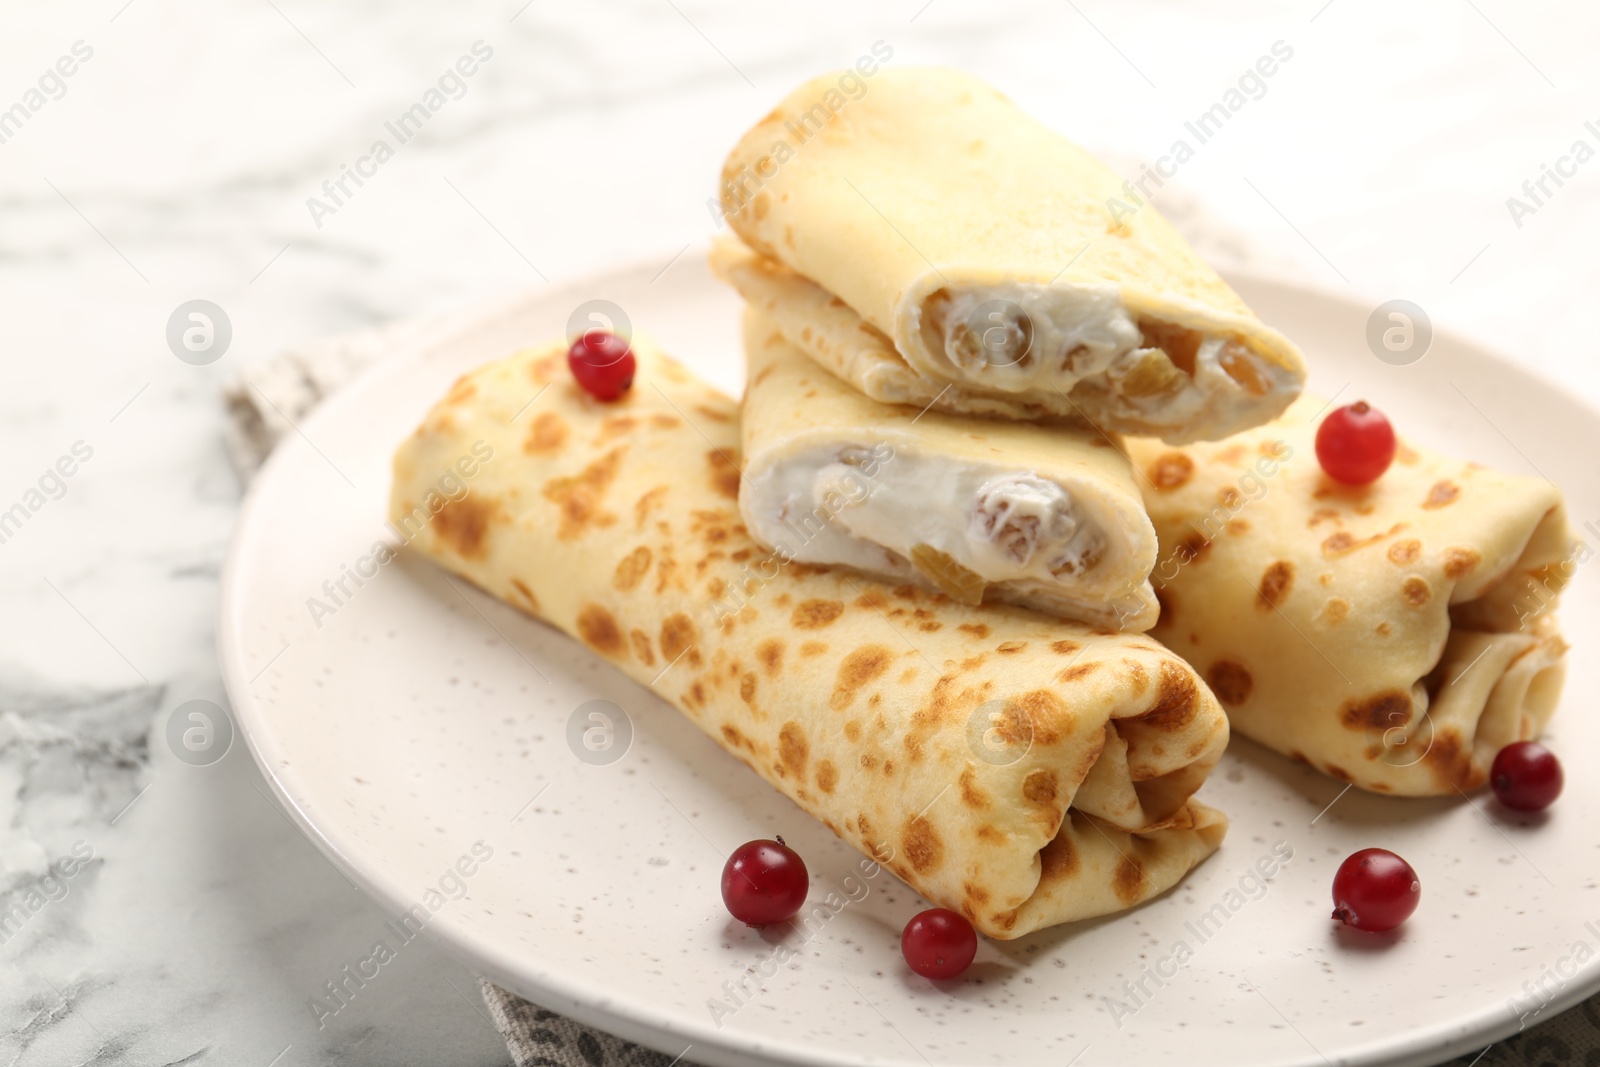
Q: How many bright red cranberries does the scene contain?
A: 6